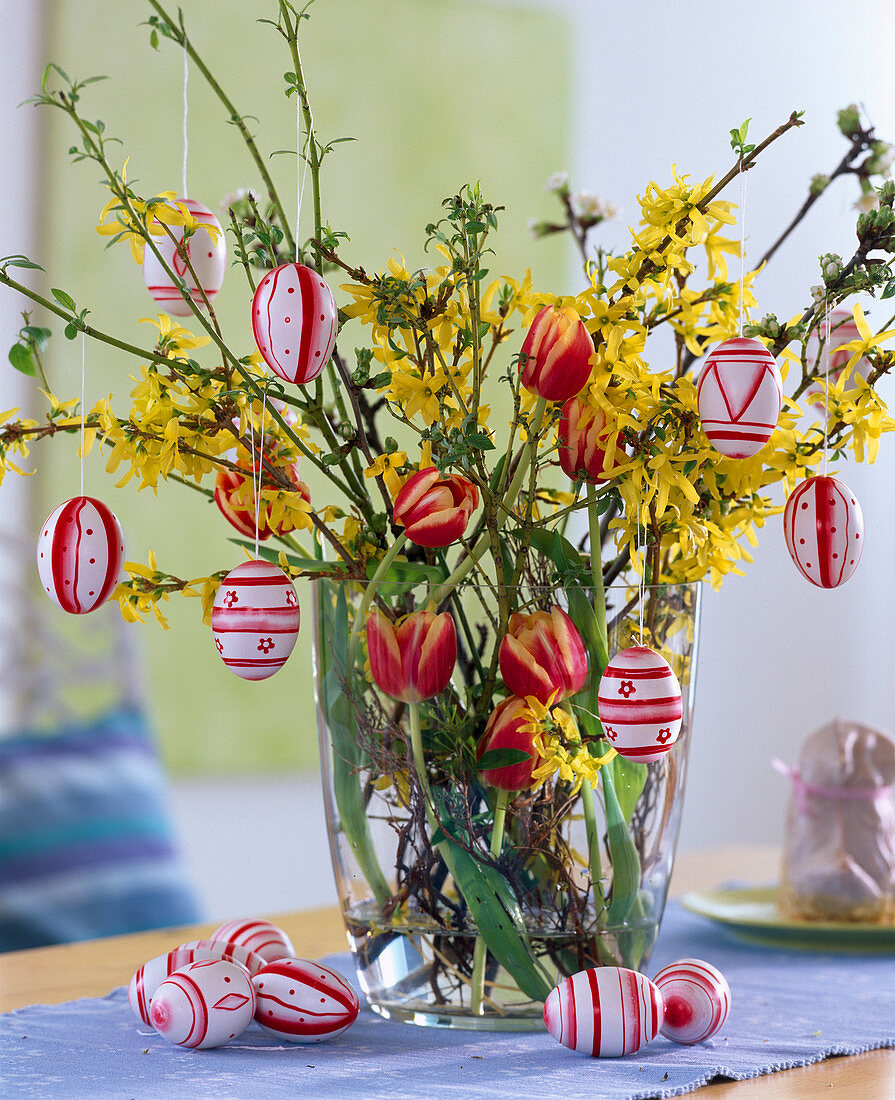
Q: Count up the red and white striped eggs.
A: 15